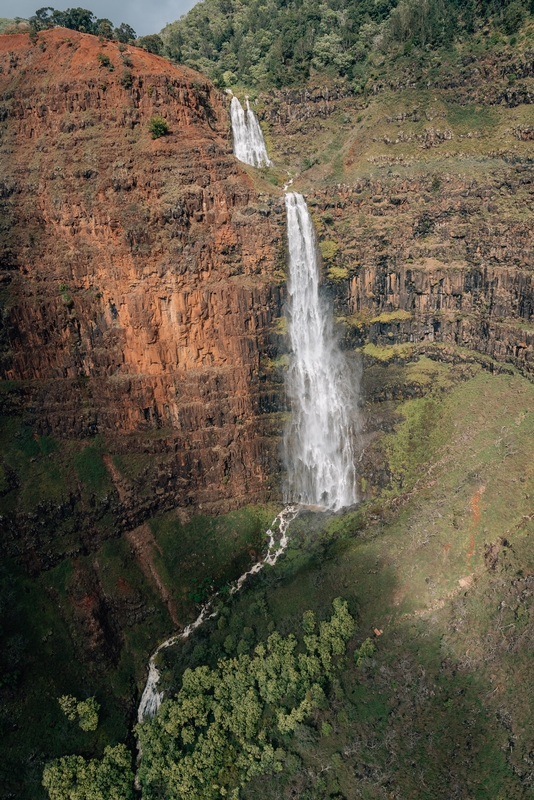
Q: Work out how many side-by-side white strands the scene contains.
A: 2